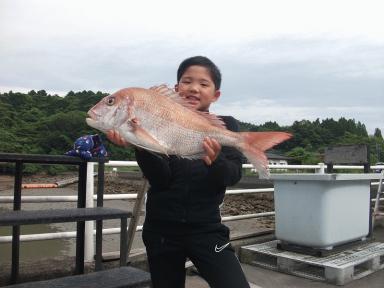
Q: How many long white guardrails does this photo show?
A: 3